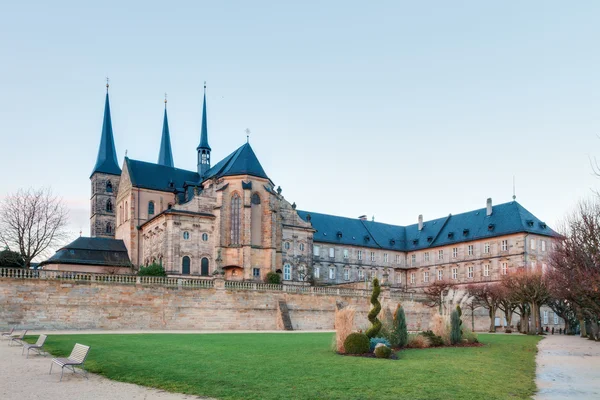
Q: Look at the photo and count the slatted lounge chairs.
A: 4